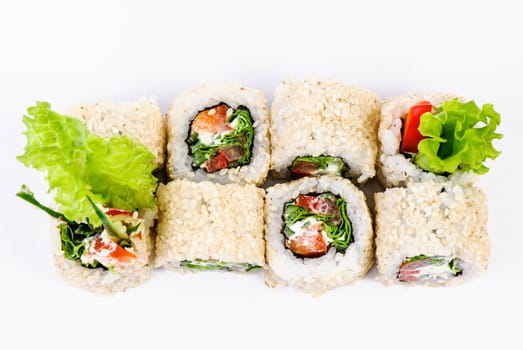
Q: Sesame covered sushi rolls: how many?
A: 8